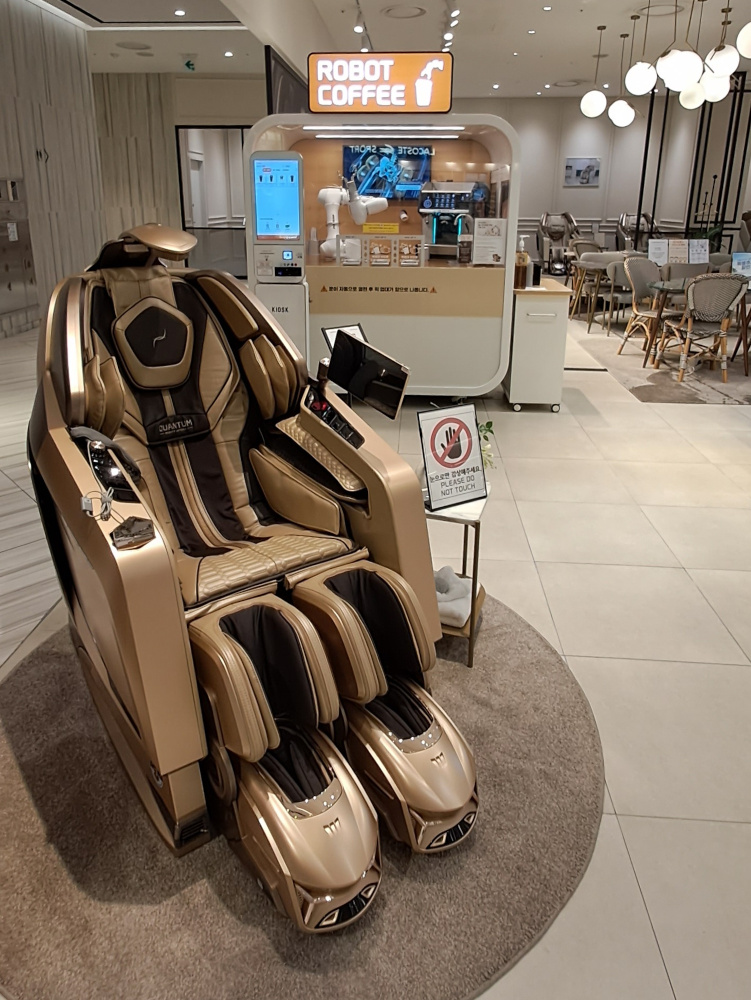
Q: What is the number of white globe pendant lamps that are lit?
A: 9